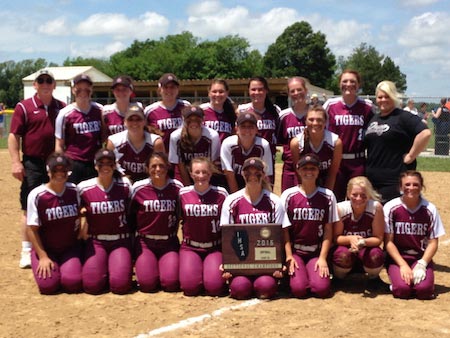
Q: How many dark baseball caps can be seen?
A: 9